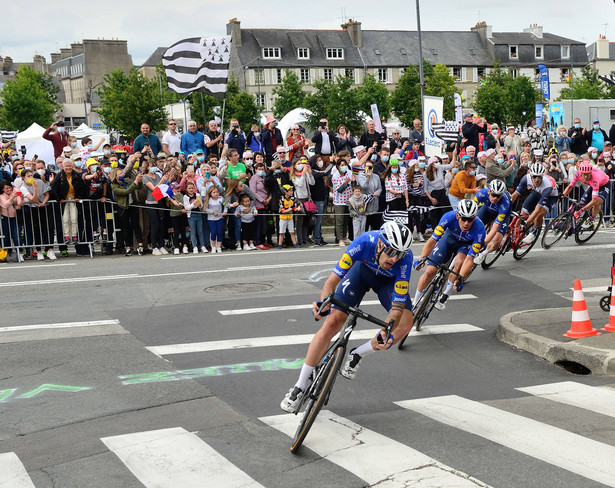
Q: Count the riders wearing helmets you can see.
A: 5